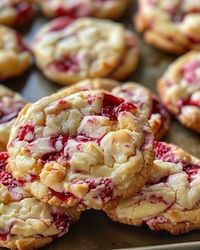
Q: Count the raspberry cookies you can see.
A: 11